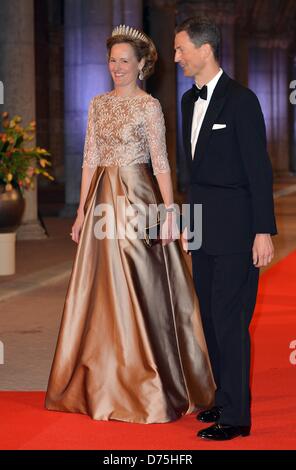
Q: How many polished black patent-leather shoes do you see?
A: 2